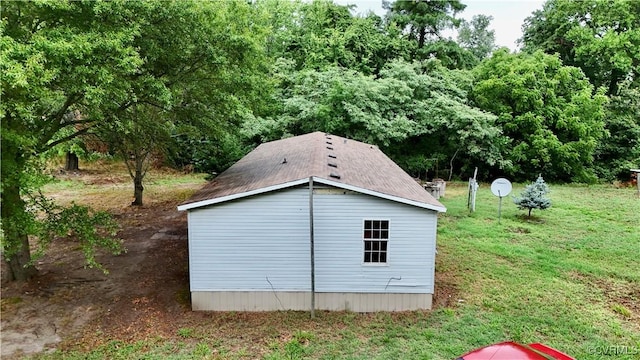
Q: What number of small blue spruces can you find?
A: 1